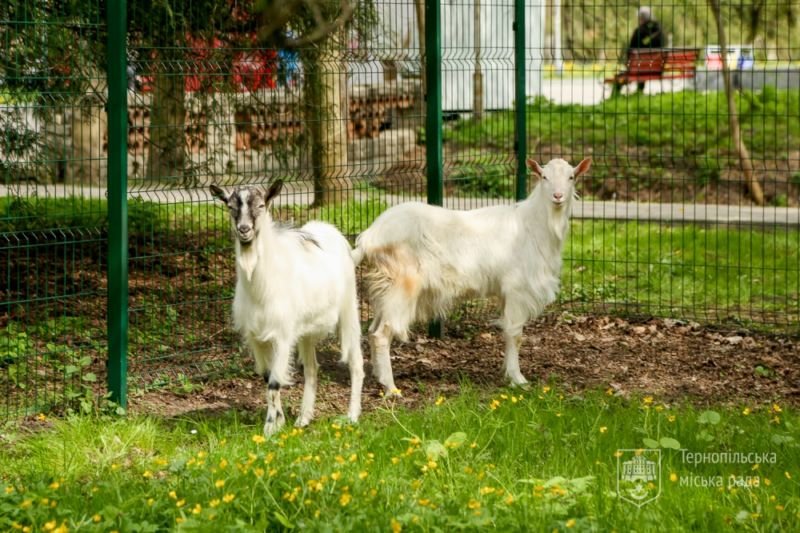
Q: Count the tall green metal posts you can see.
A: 3